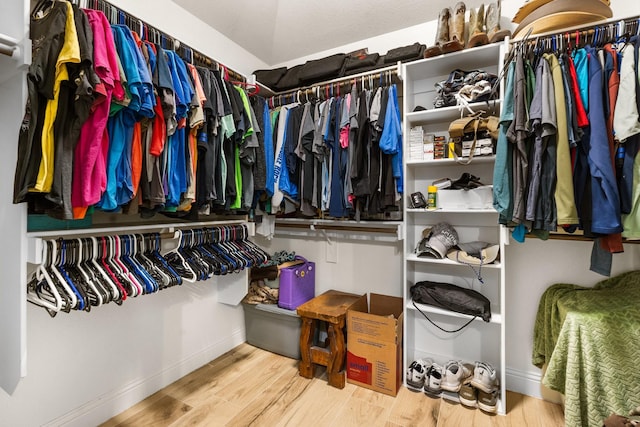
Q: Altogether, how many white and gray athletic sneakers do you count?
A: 4